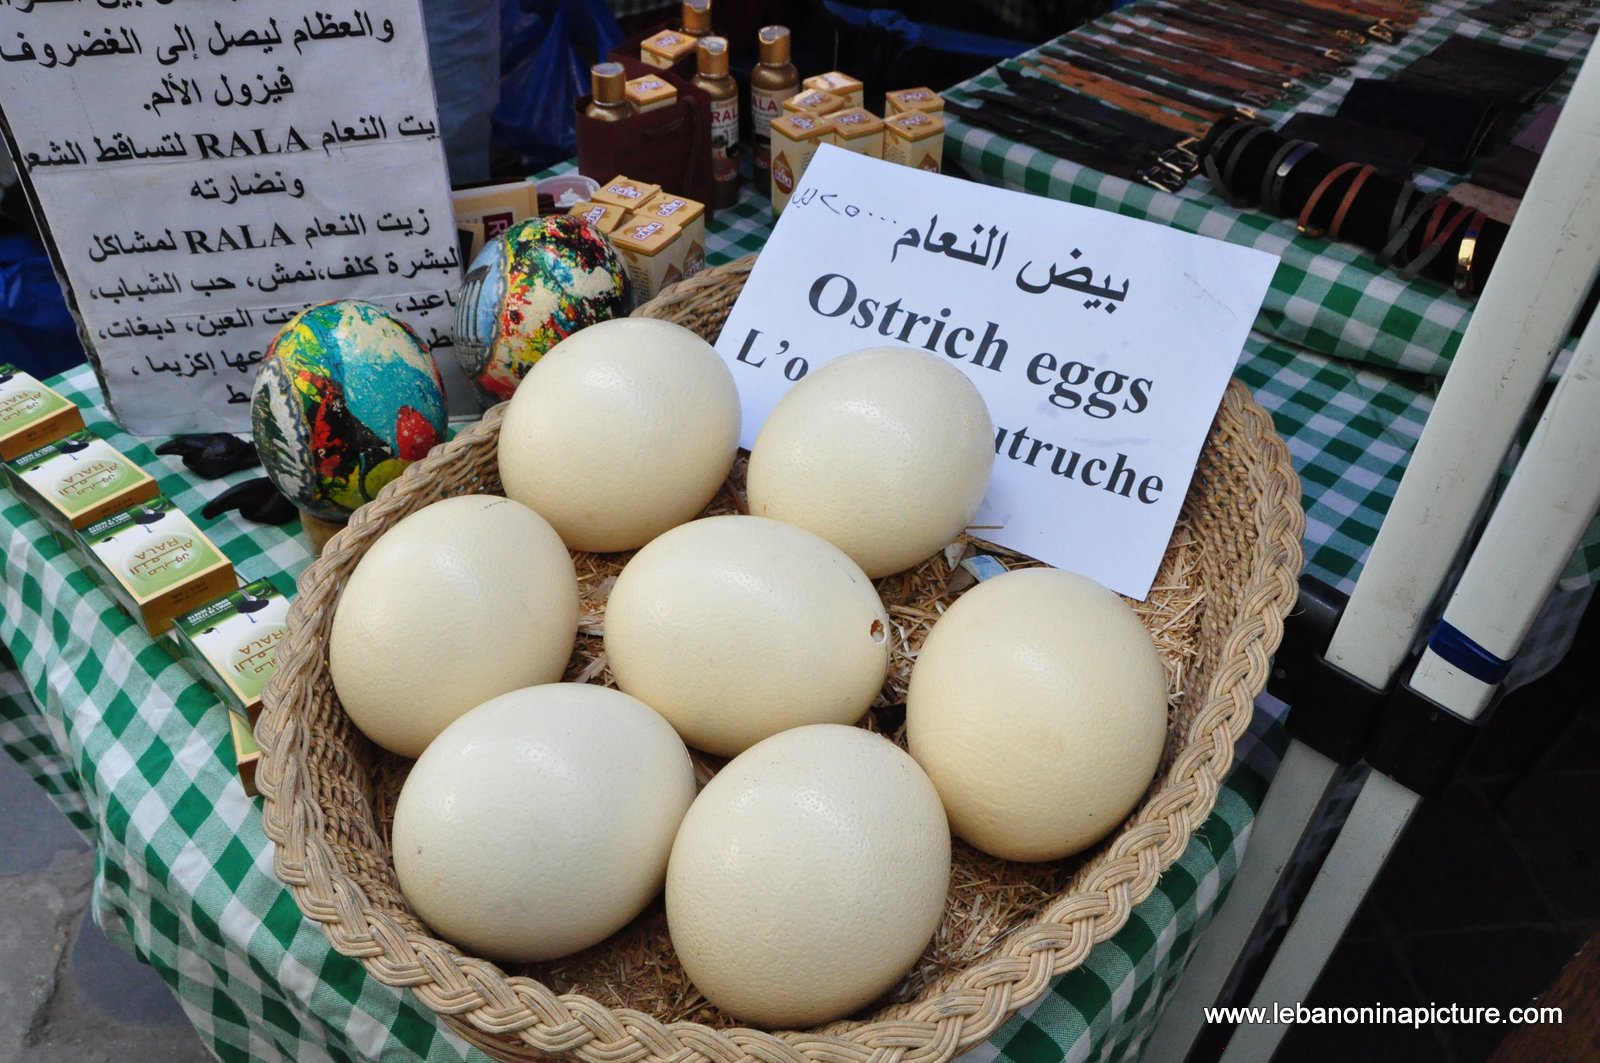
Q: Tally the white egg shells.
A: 7